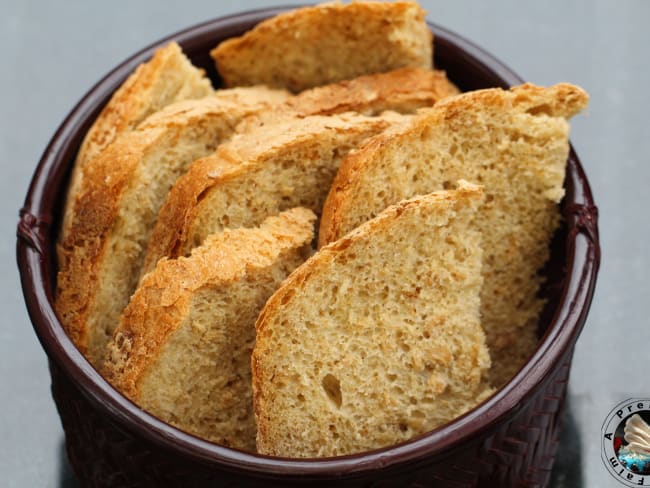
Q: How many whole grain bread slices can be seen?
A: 8